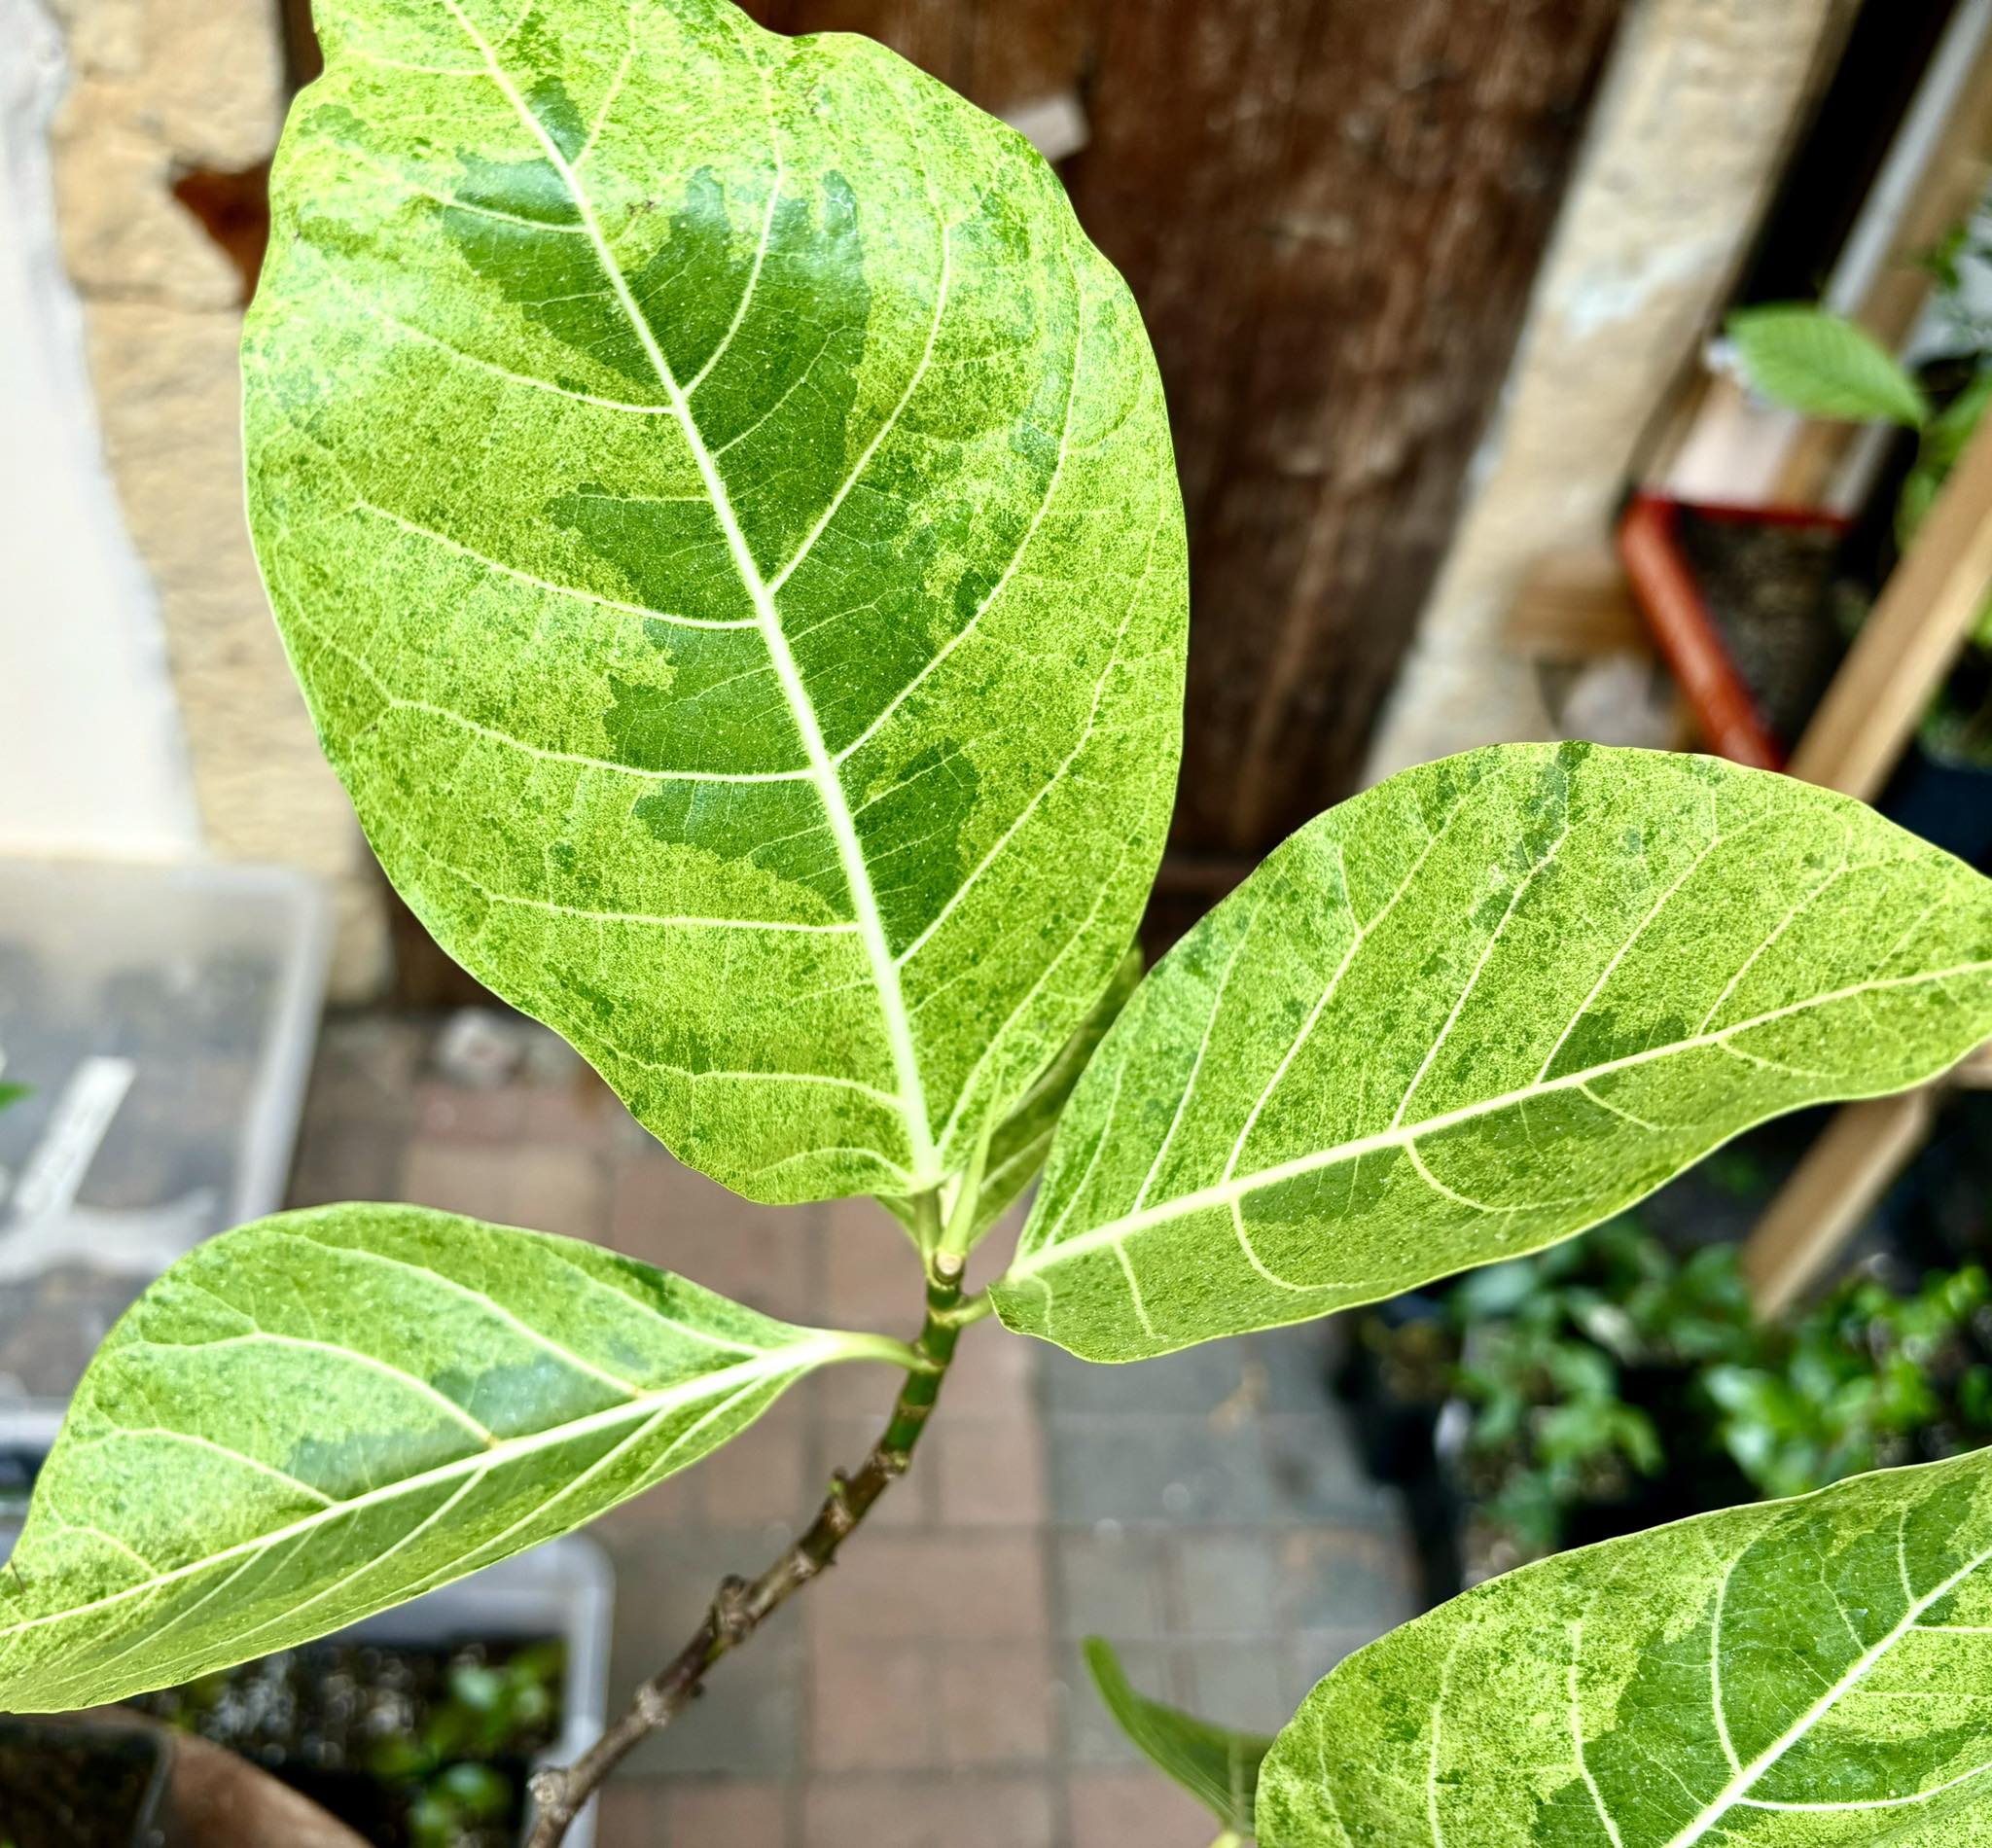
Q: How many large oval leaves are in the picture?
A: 4